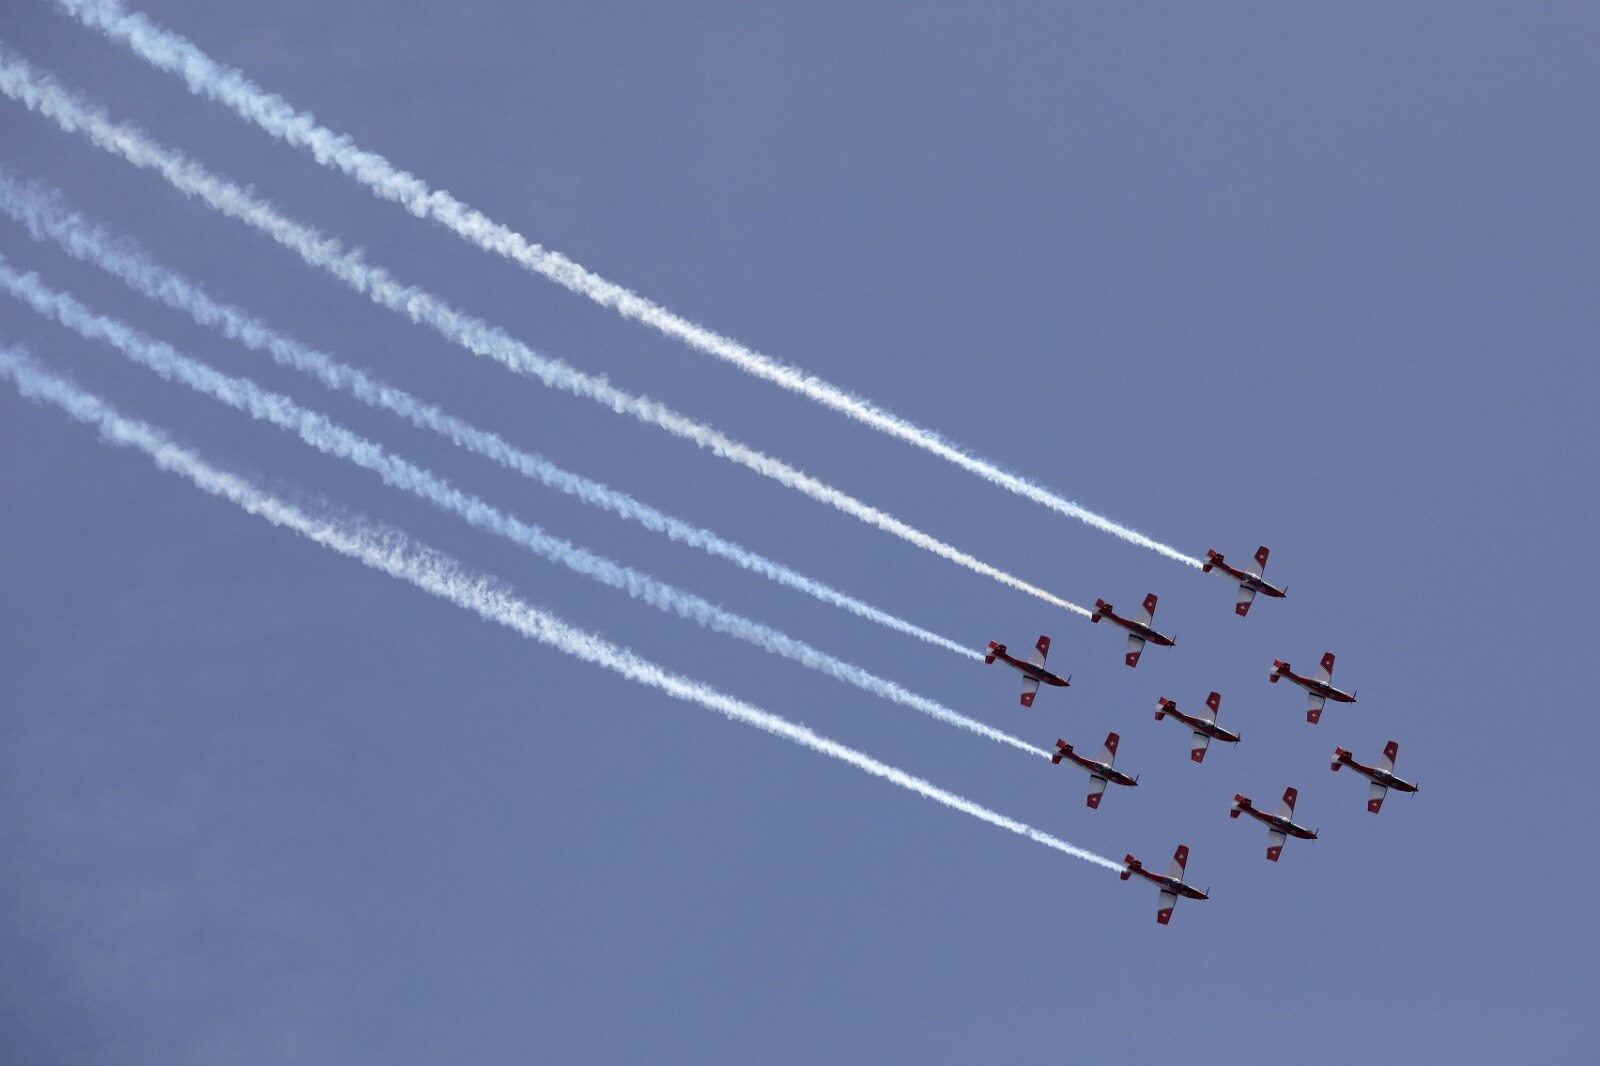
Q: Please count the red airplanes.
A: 9